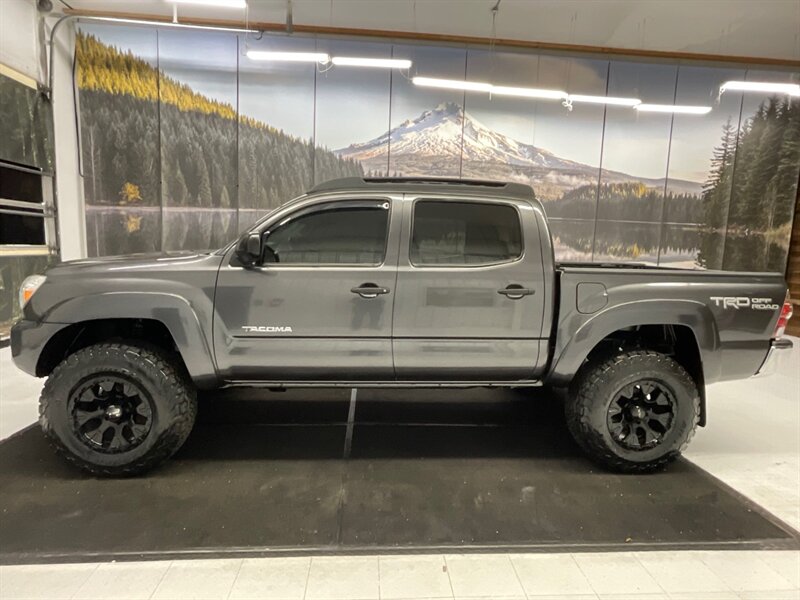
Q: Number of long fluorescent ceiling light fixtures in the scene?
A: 8